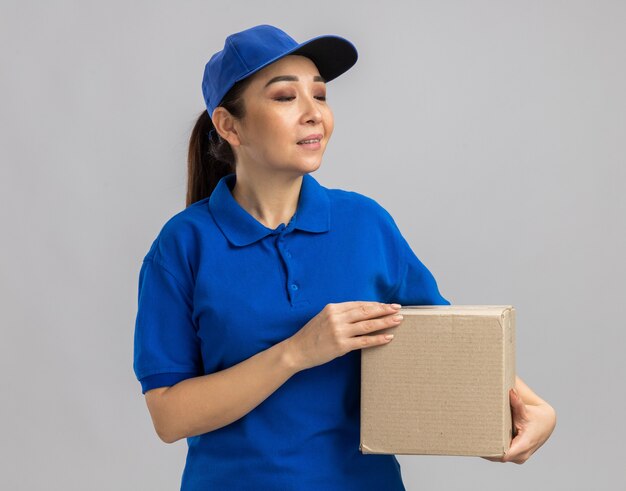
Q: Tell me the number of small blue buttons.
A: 2